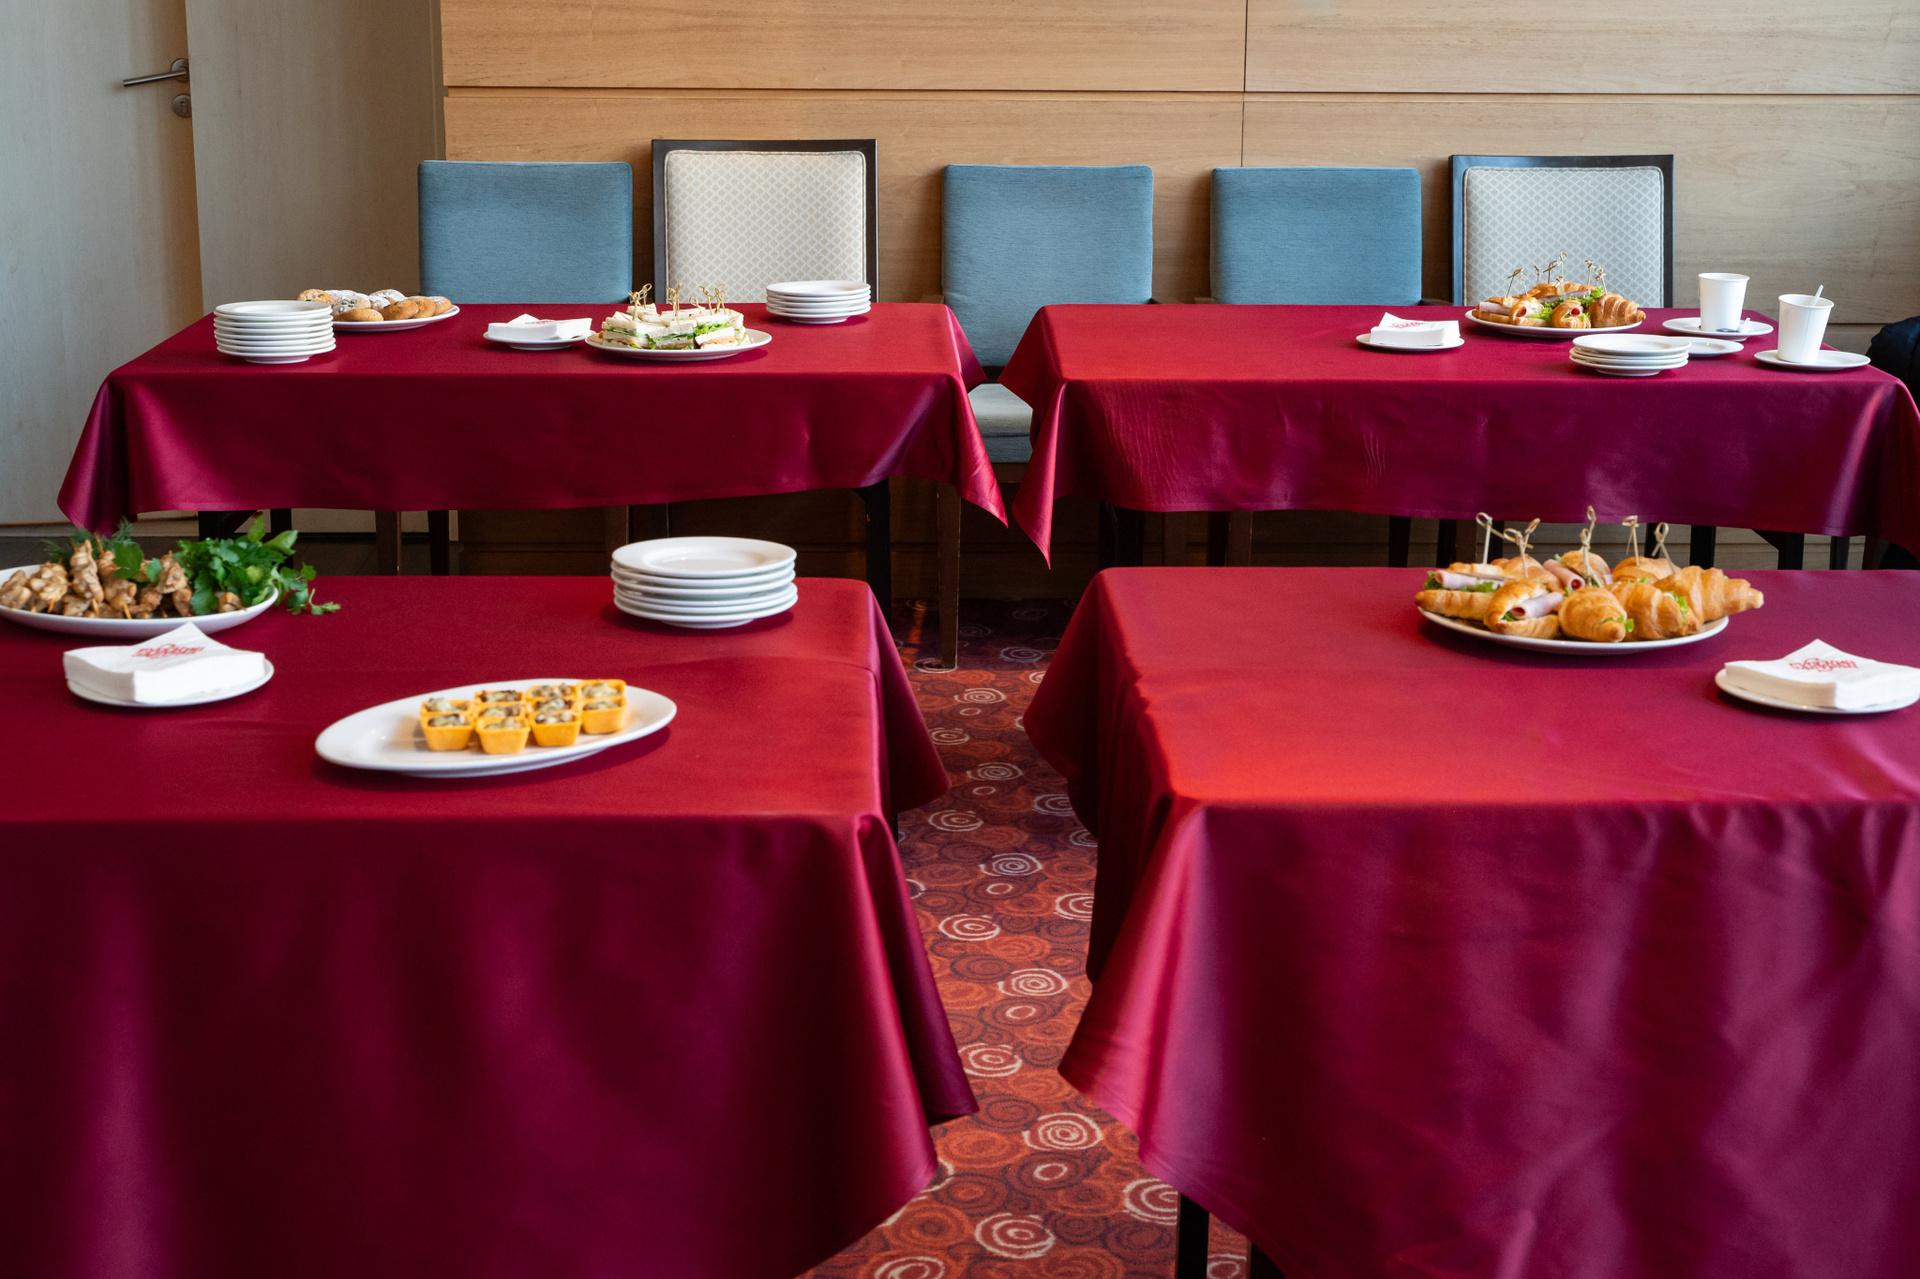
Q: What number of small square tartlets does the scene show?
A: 10